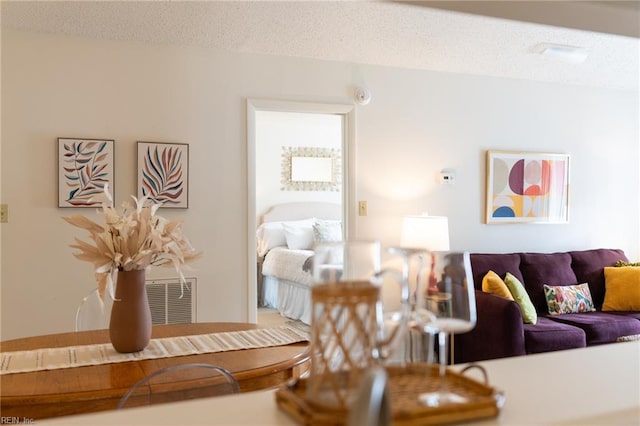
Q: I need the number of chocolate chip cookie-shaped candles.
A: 0